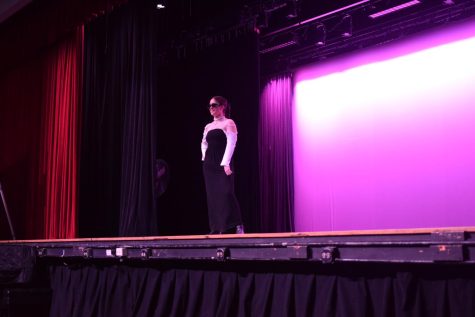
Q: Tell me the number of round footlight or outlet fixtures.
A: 5